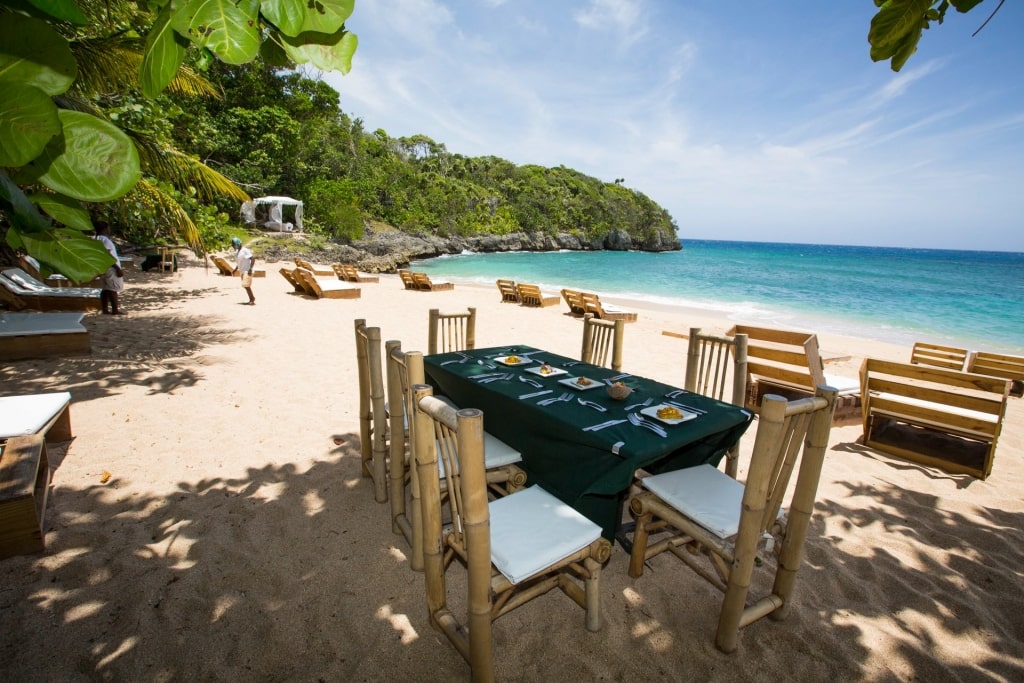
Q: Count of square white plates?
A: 4